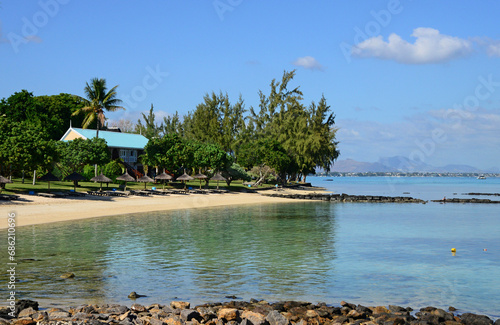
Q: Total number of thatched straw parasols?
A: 10